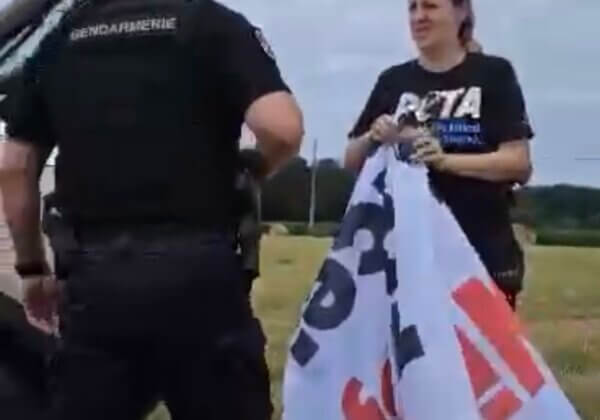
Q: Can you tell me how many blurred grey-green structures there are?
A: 1